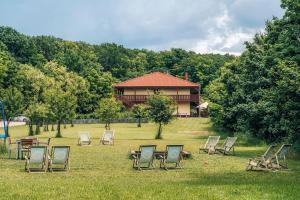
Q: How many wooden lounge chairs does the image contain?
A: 10